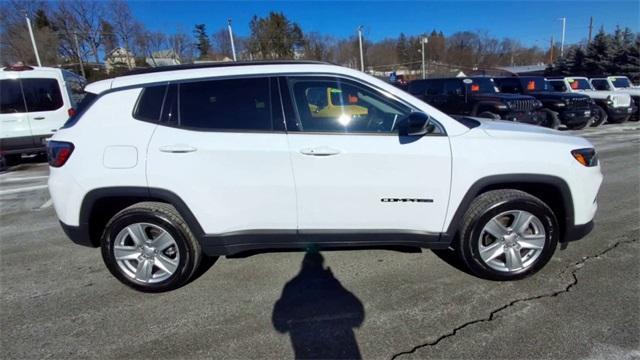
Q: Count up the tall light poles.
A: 5